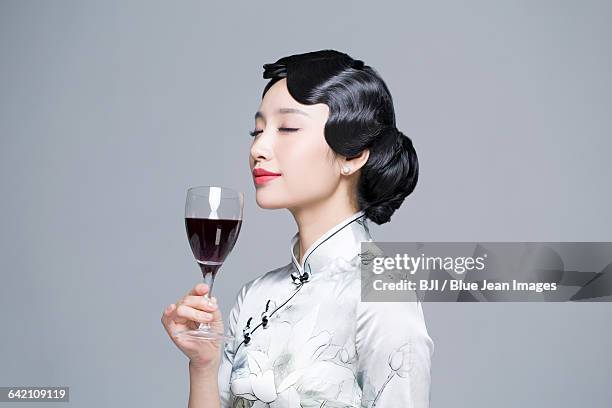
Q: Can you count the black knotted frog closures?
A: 3